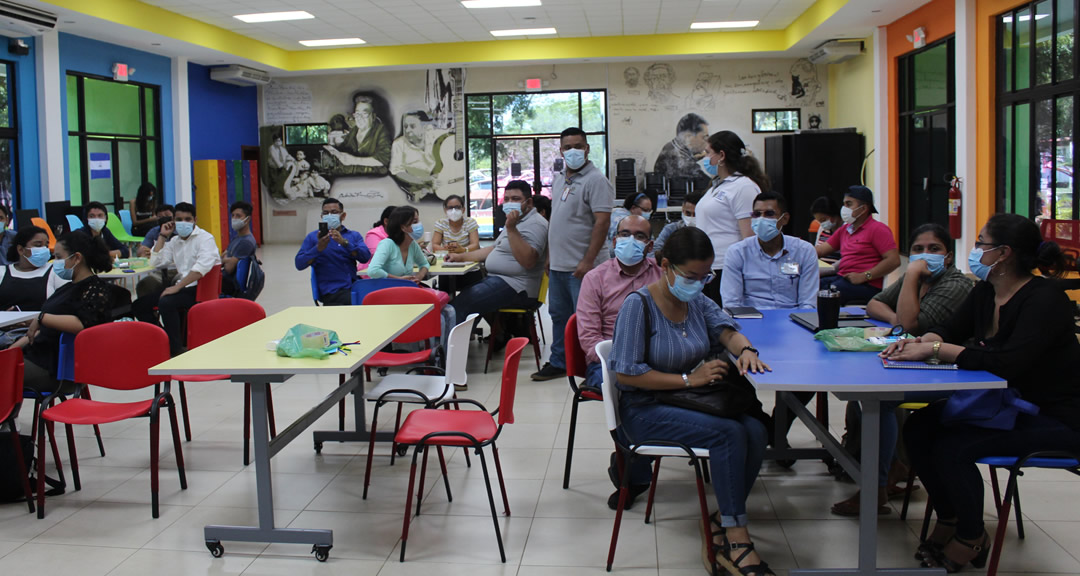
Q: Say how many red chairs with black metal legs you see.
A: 7